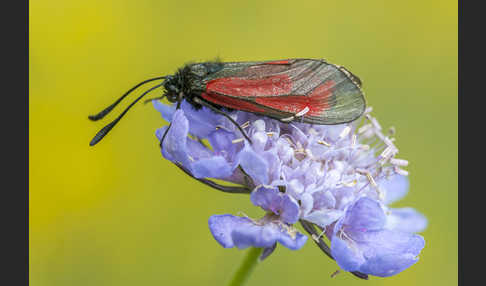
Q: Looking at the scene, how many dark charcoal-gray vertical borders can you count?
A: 2